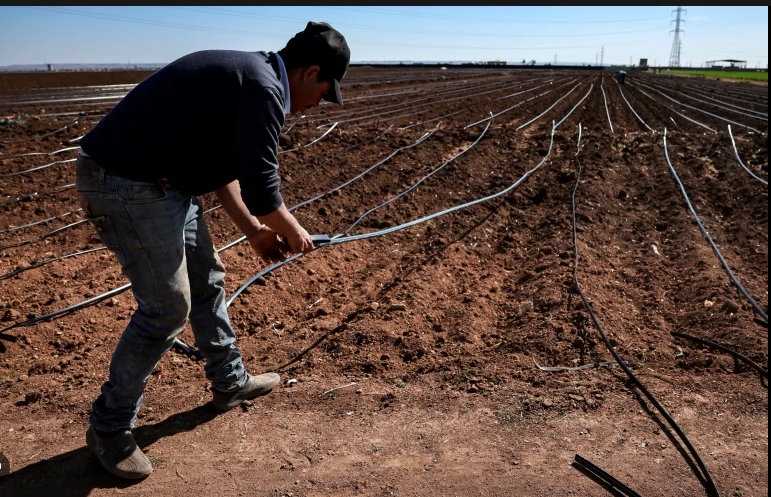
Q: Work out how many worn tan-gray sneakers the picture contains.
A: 2